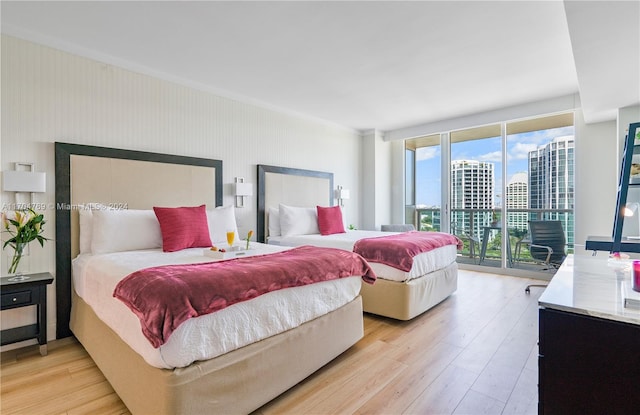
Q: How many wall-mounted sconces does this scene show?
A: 3